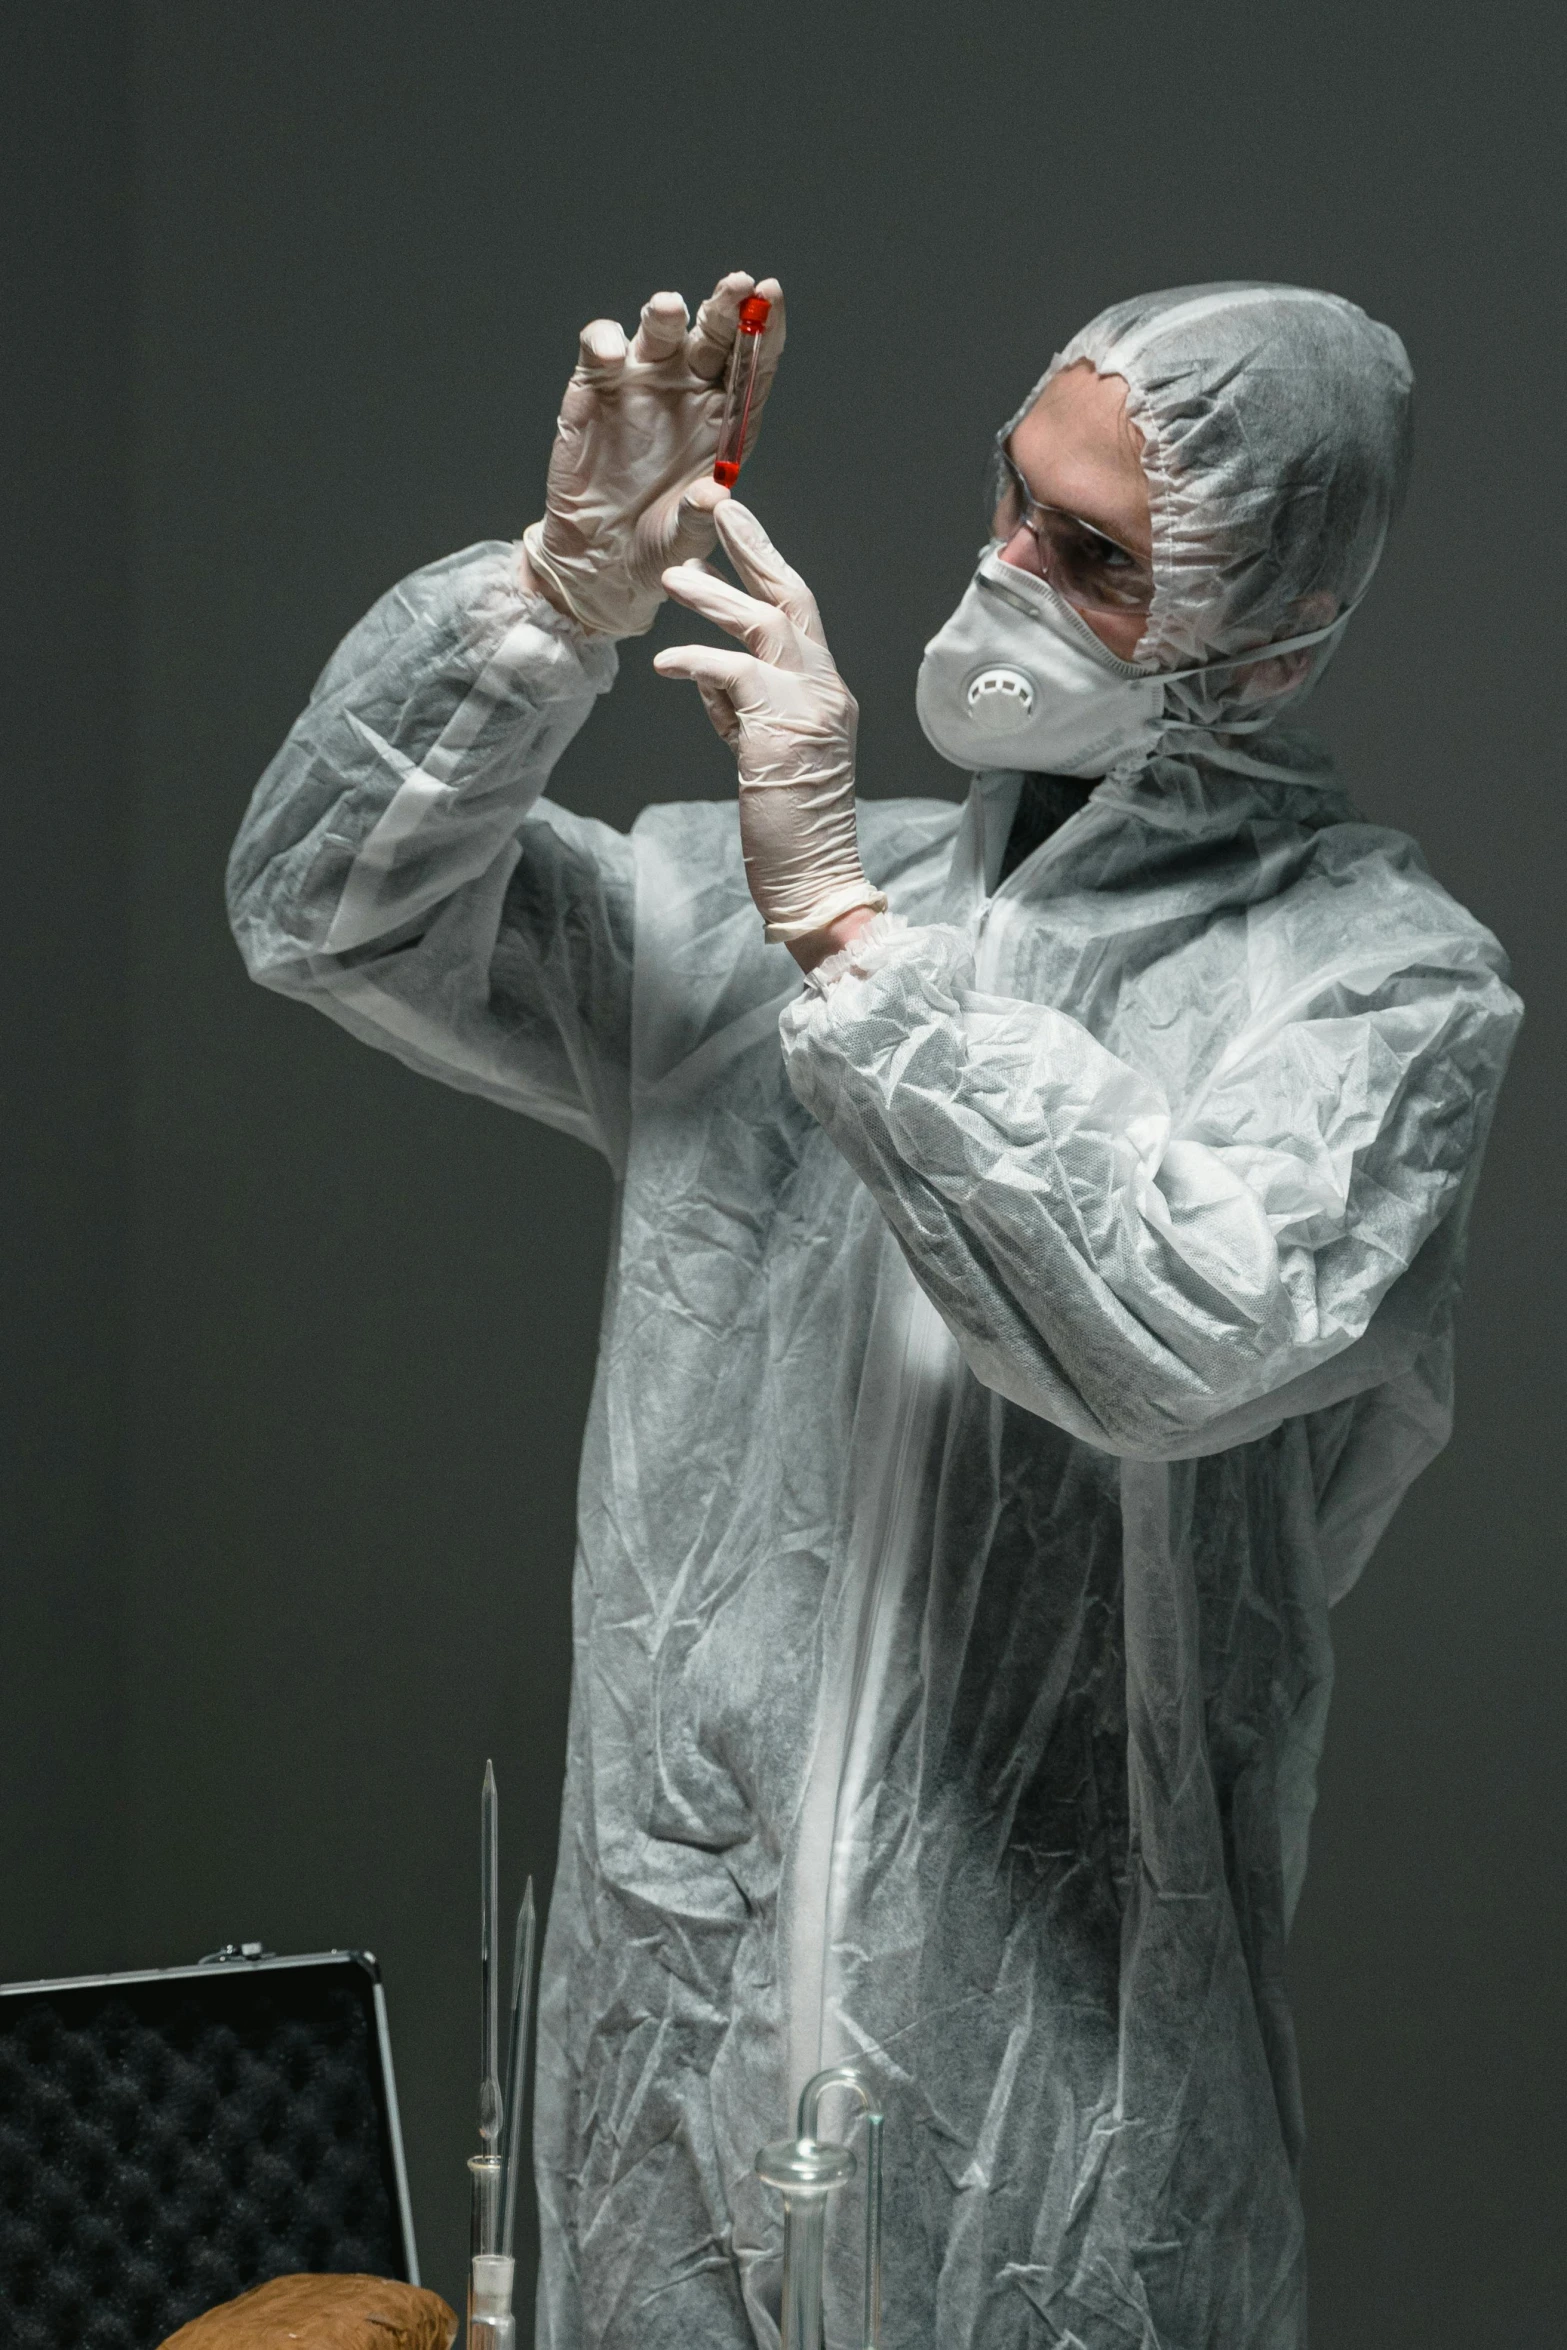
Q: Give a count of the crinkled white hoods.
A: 1